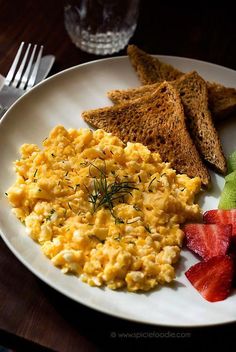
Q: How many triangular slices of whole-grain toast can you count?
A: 3